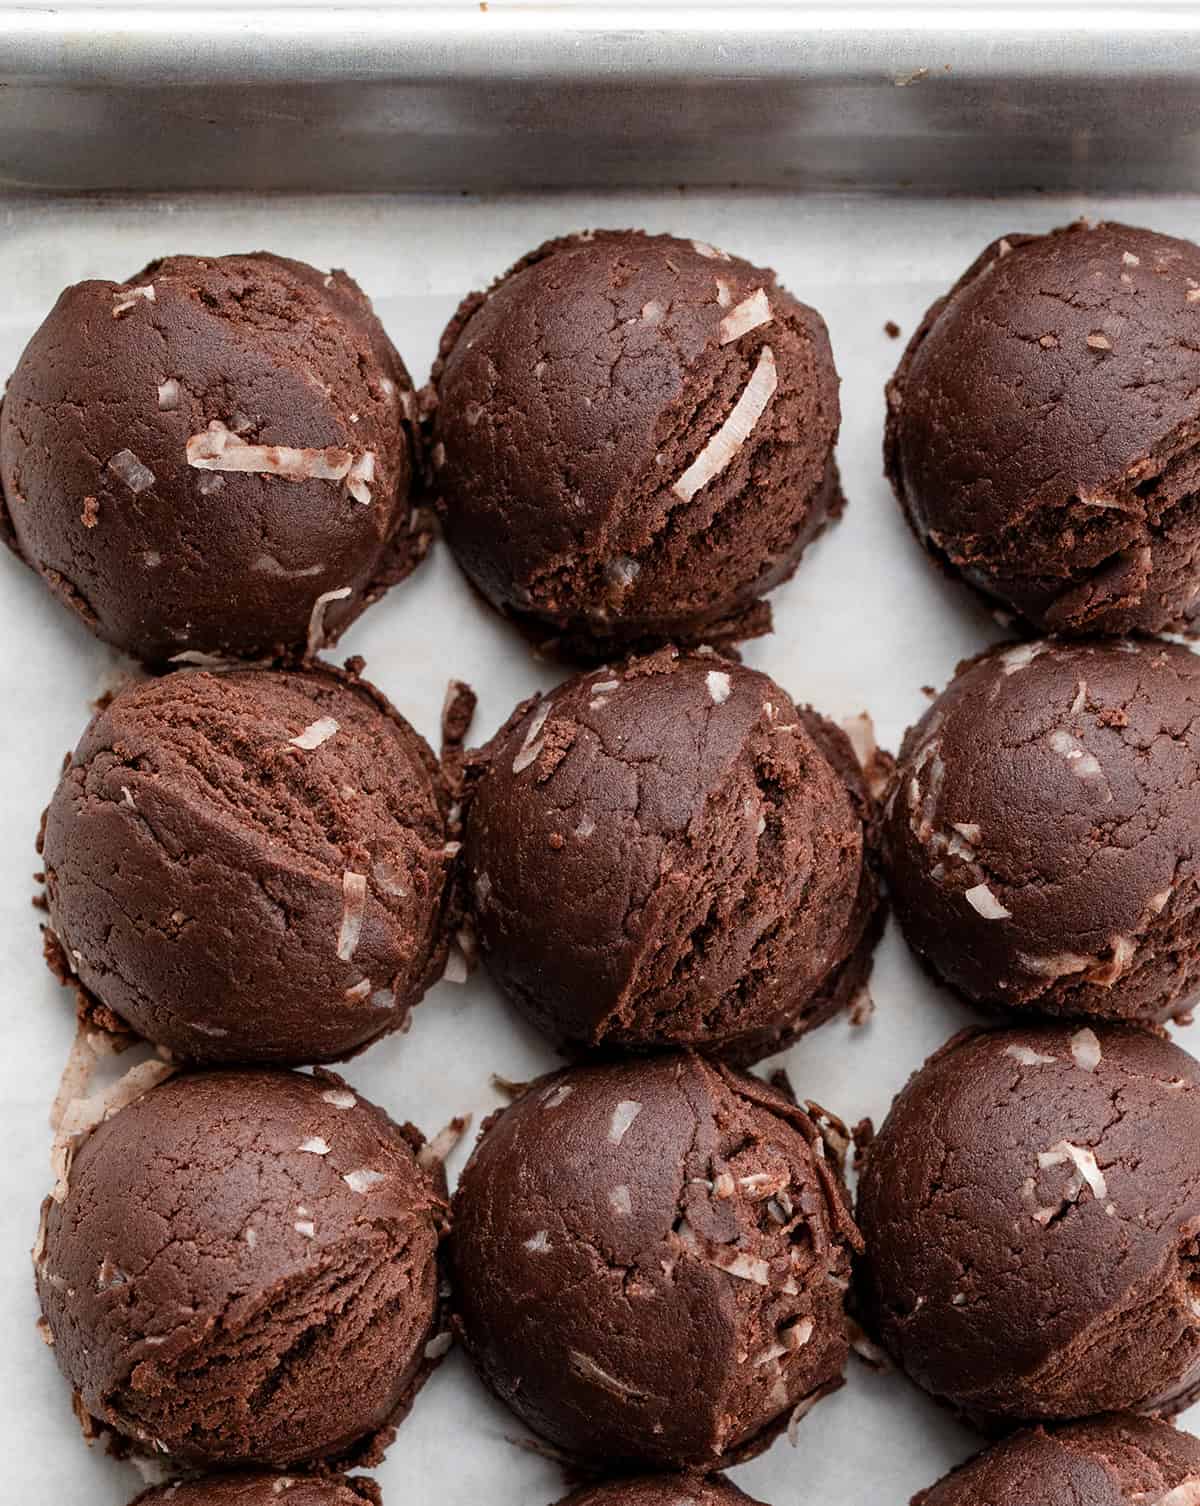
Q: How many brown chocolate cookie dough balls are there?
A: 12